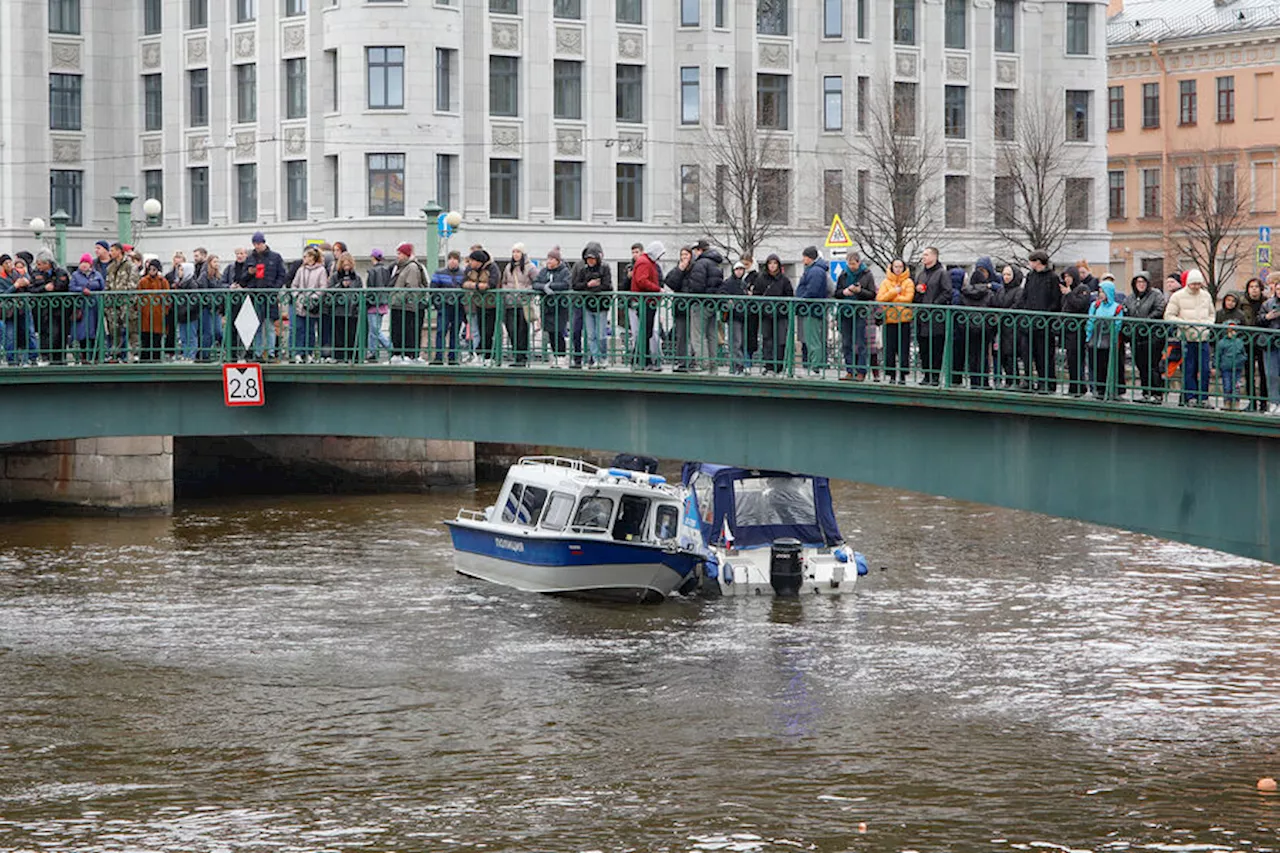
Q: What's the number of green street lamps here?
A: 3